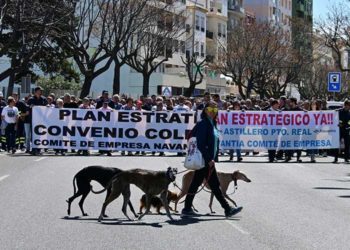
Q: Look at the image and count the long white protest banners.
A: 2